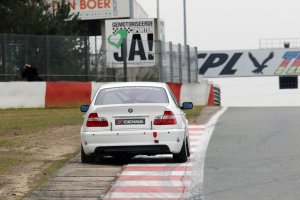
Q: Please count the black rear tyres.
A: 2